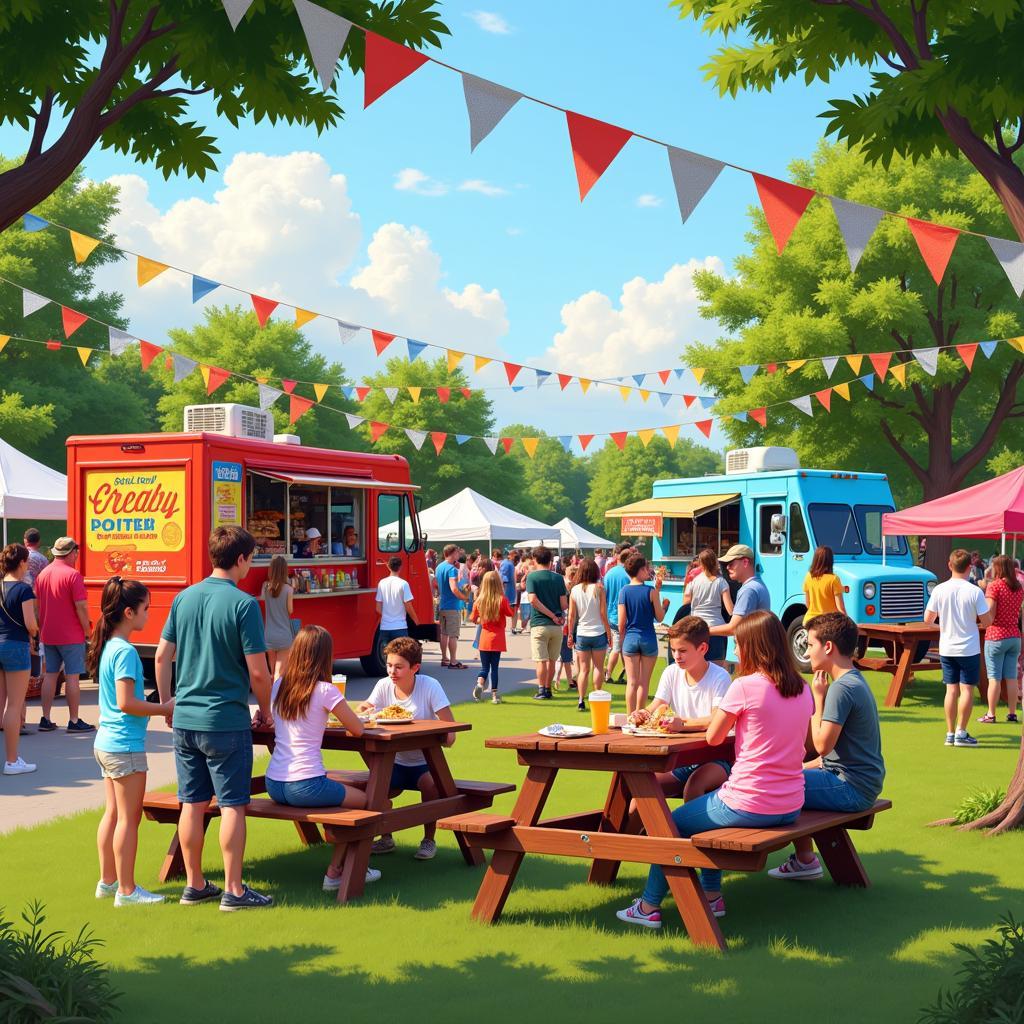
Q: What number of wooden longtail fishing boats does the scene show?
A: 0